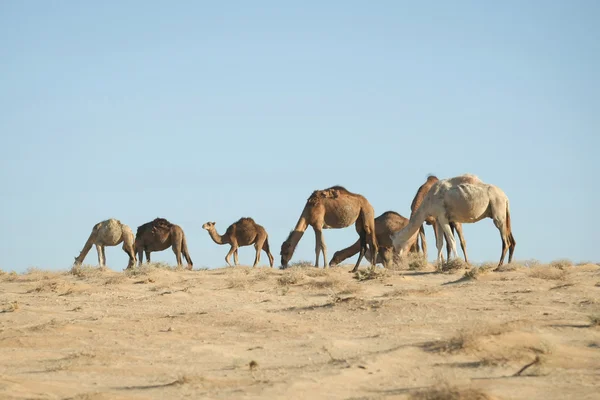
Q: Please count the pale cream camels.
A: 2